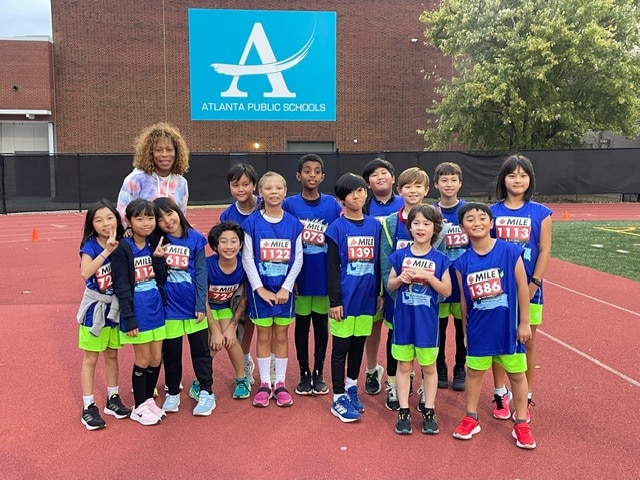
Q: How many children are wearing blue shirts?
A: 14